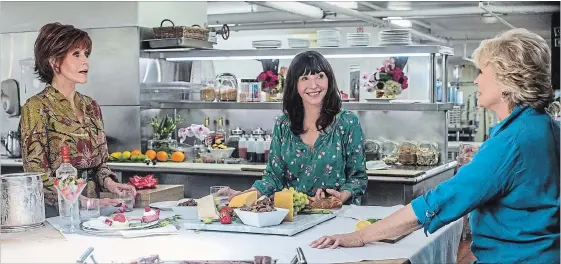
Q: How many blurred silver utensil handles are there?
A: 2